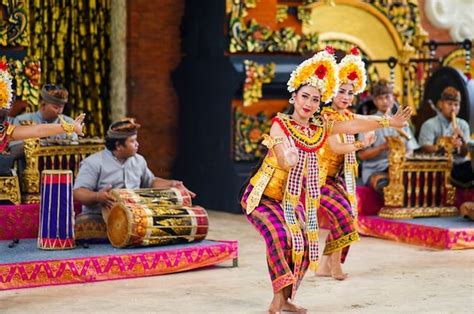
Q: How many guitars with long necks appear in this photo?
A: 0